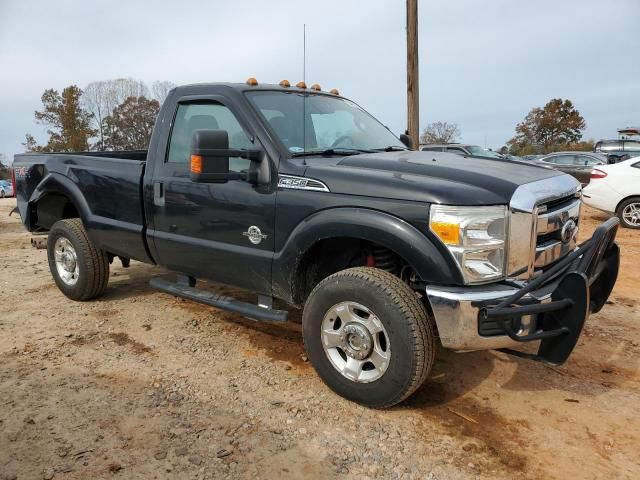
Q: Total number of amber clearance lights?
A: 5